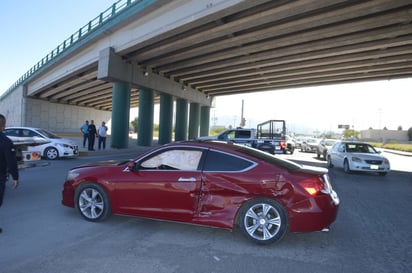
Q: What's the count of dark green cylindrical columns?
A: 6